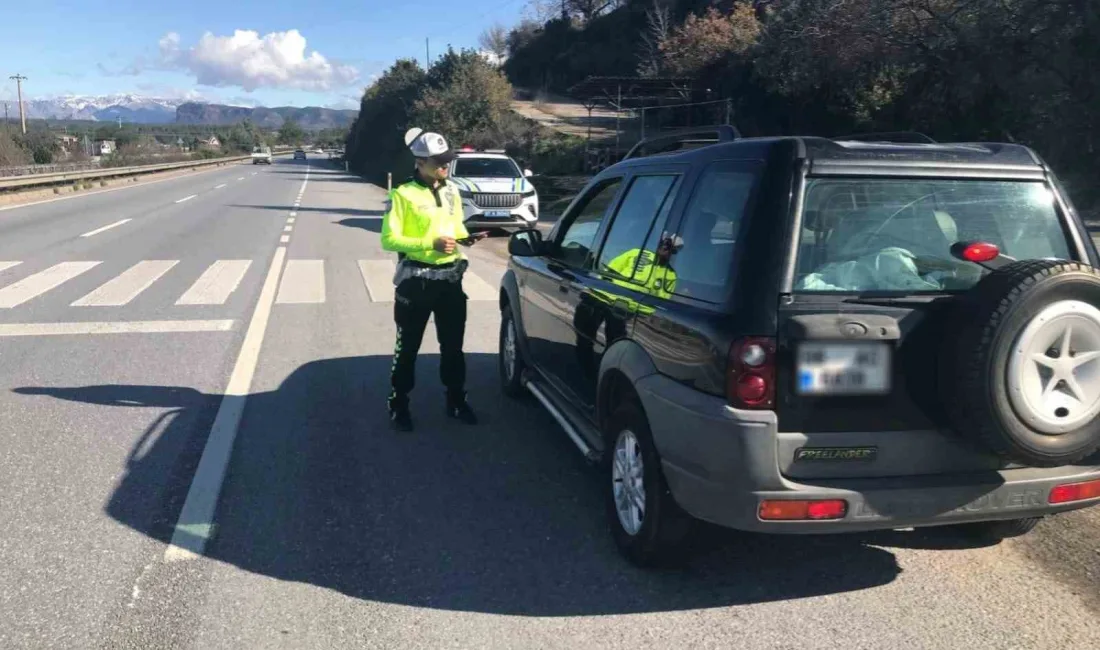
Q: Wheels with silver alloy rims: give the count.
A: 2